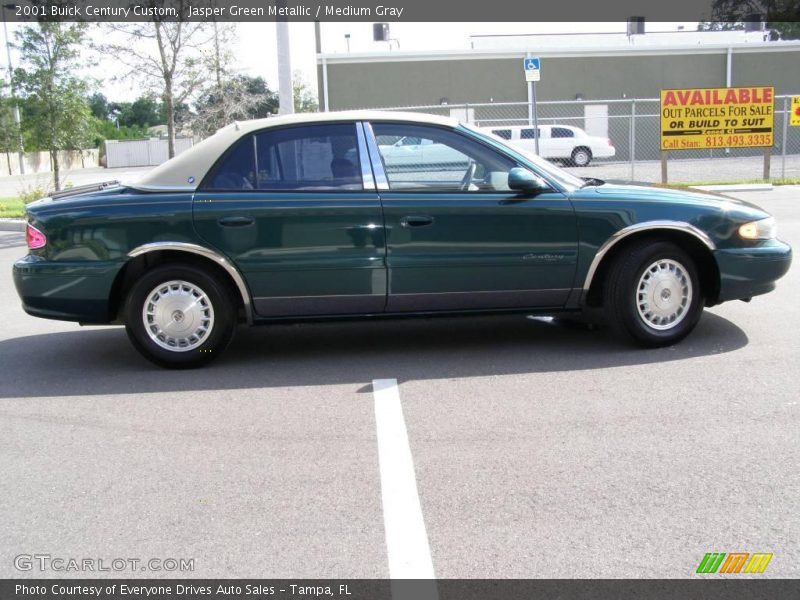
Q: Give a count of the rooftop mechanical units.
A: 3